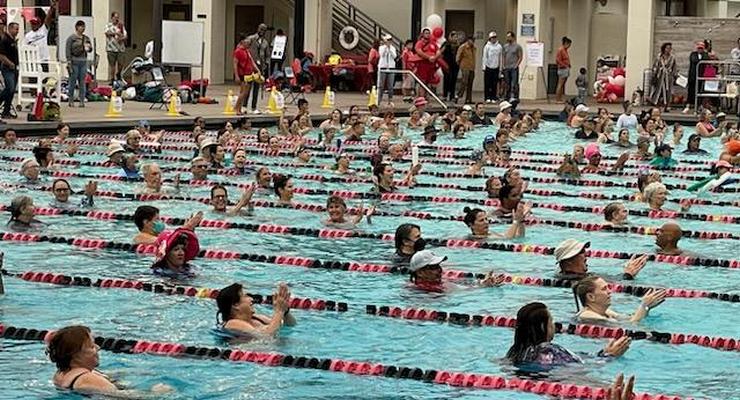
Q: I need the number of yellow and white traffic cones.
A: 6